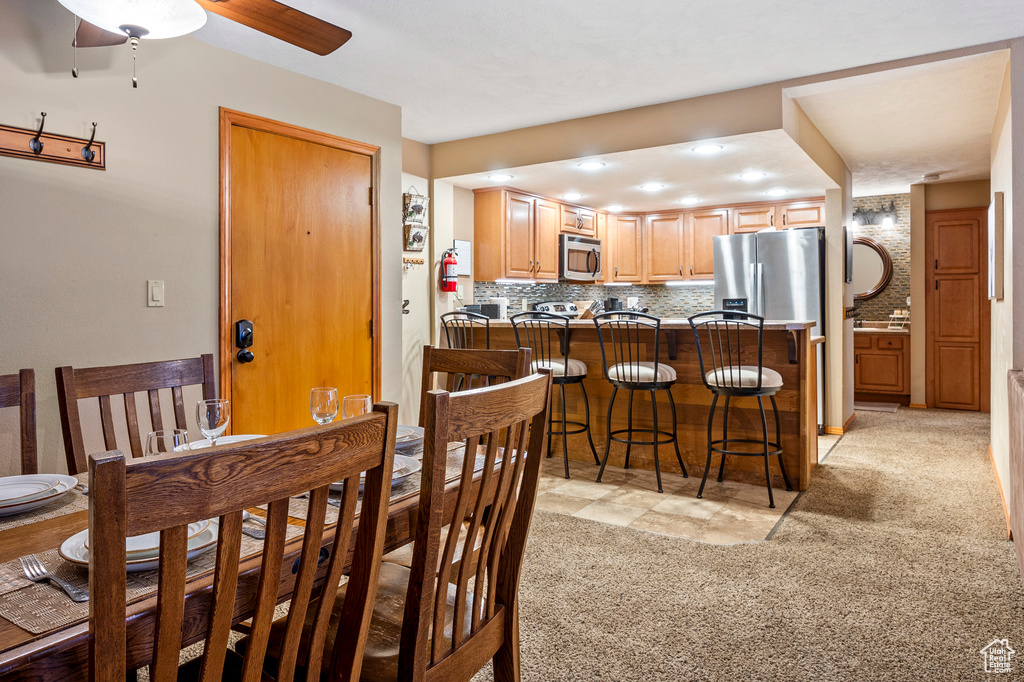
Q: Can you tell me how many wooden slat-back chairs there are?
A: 5